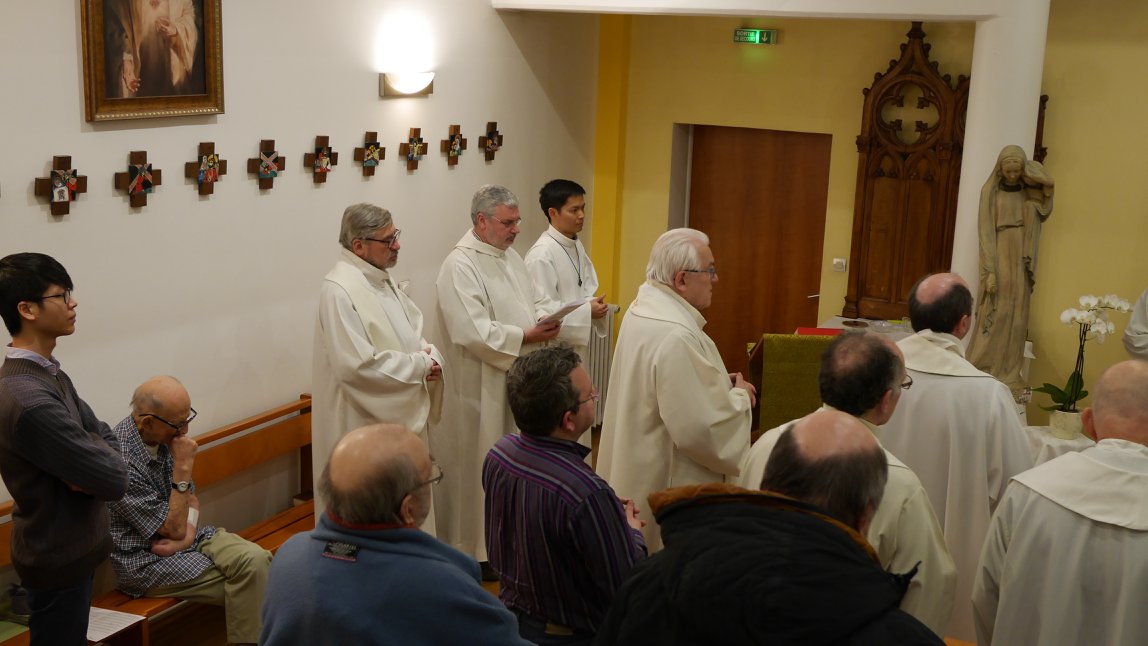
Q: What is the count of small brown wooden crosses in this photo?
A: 9